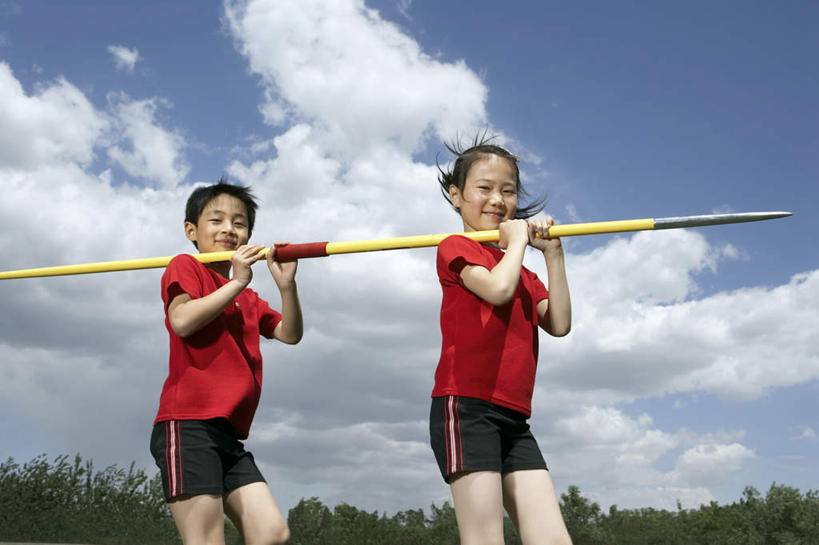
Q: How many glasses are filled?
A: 0